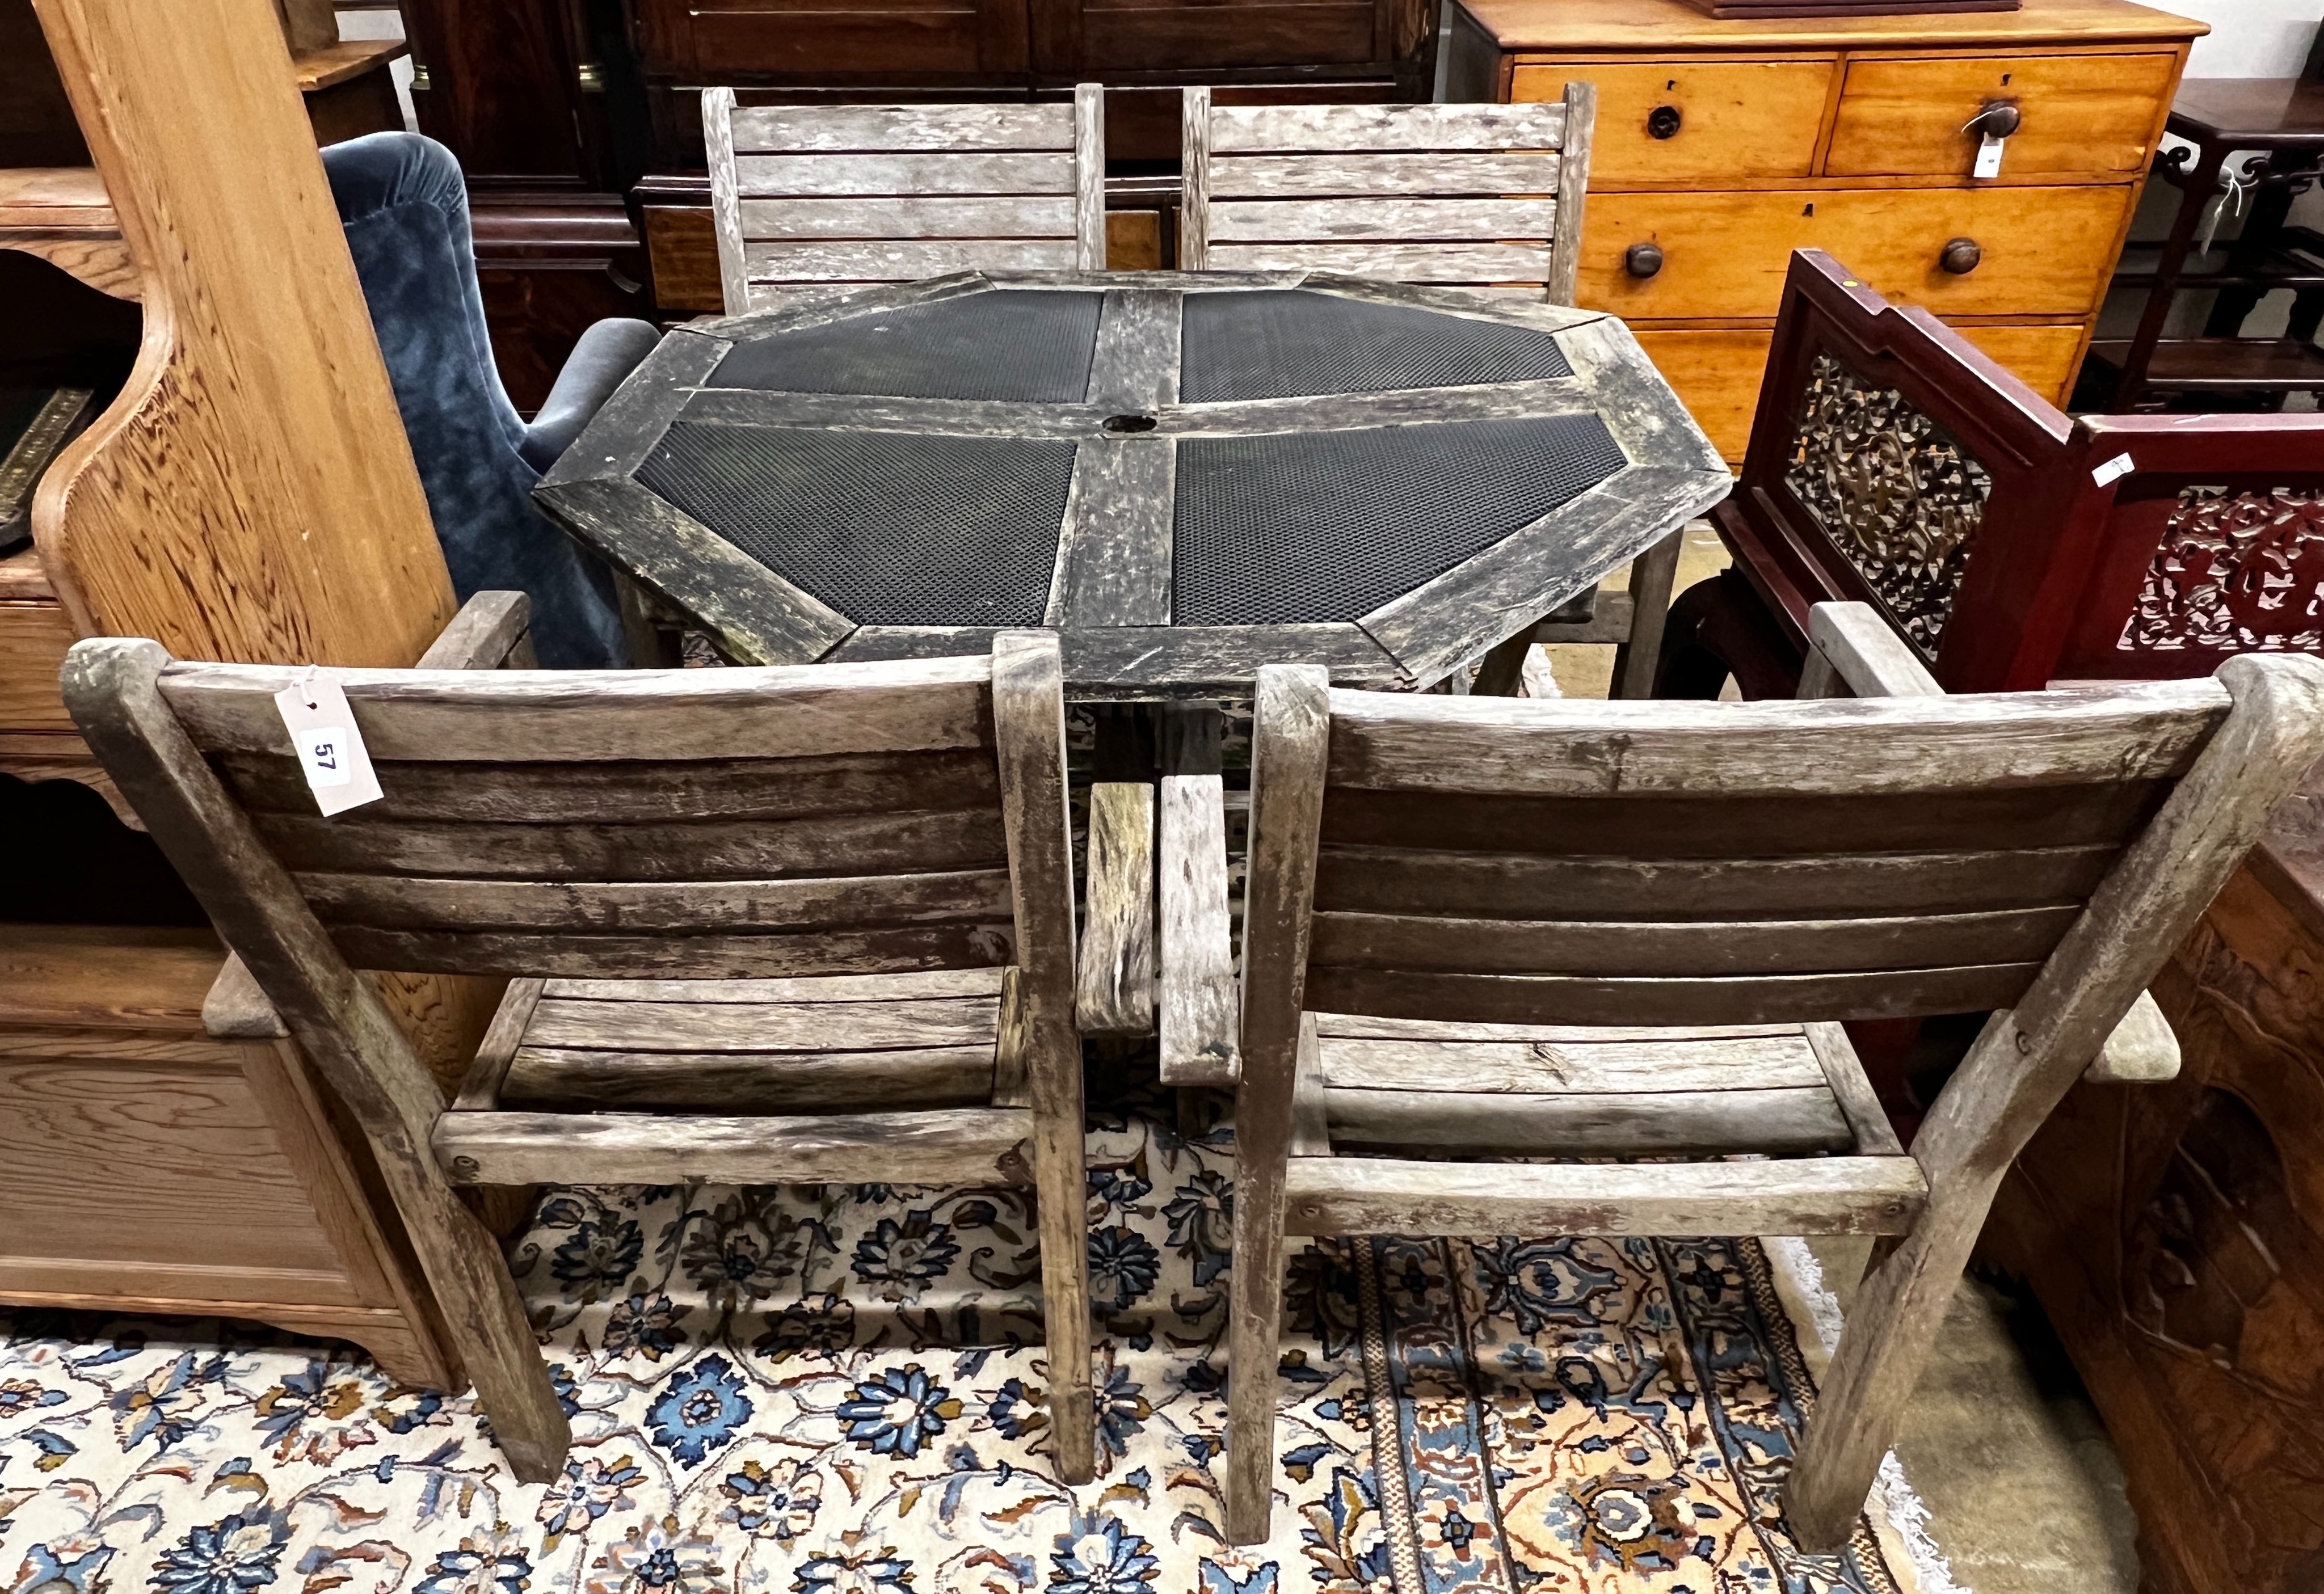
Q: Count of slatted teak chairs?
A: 4